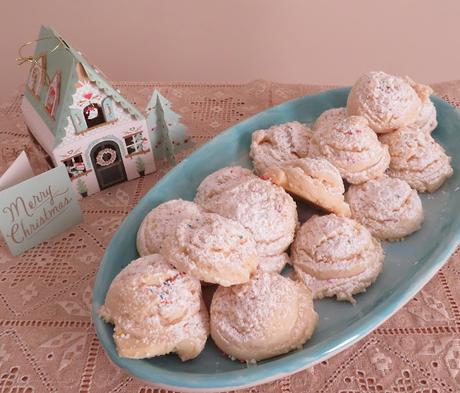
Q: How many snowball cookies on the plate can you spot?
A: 15